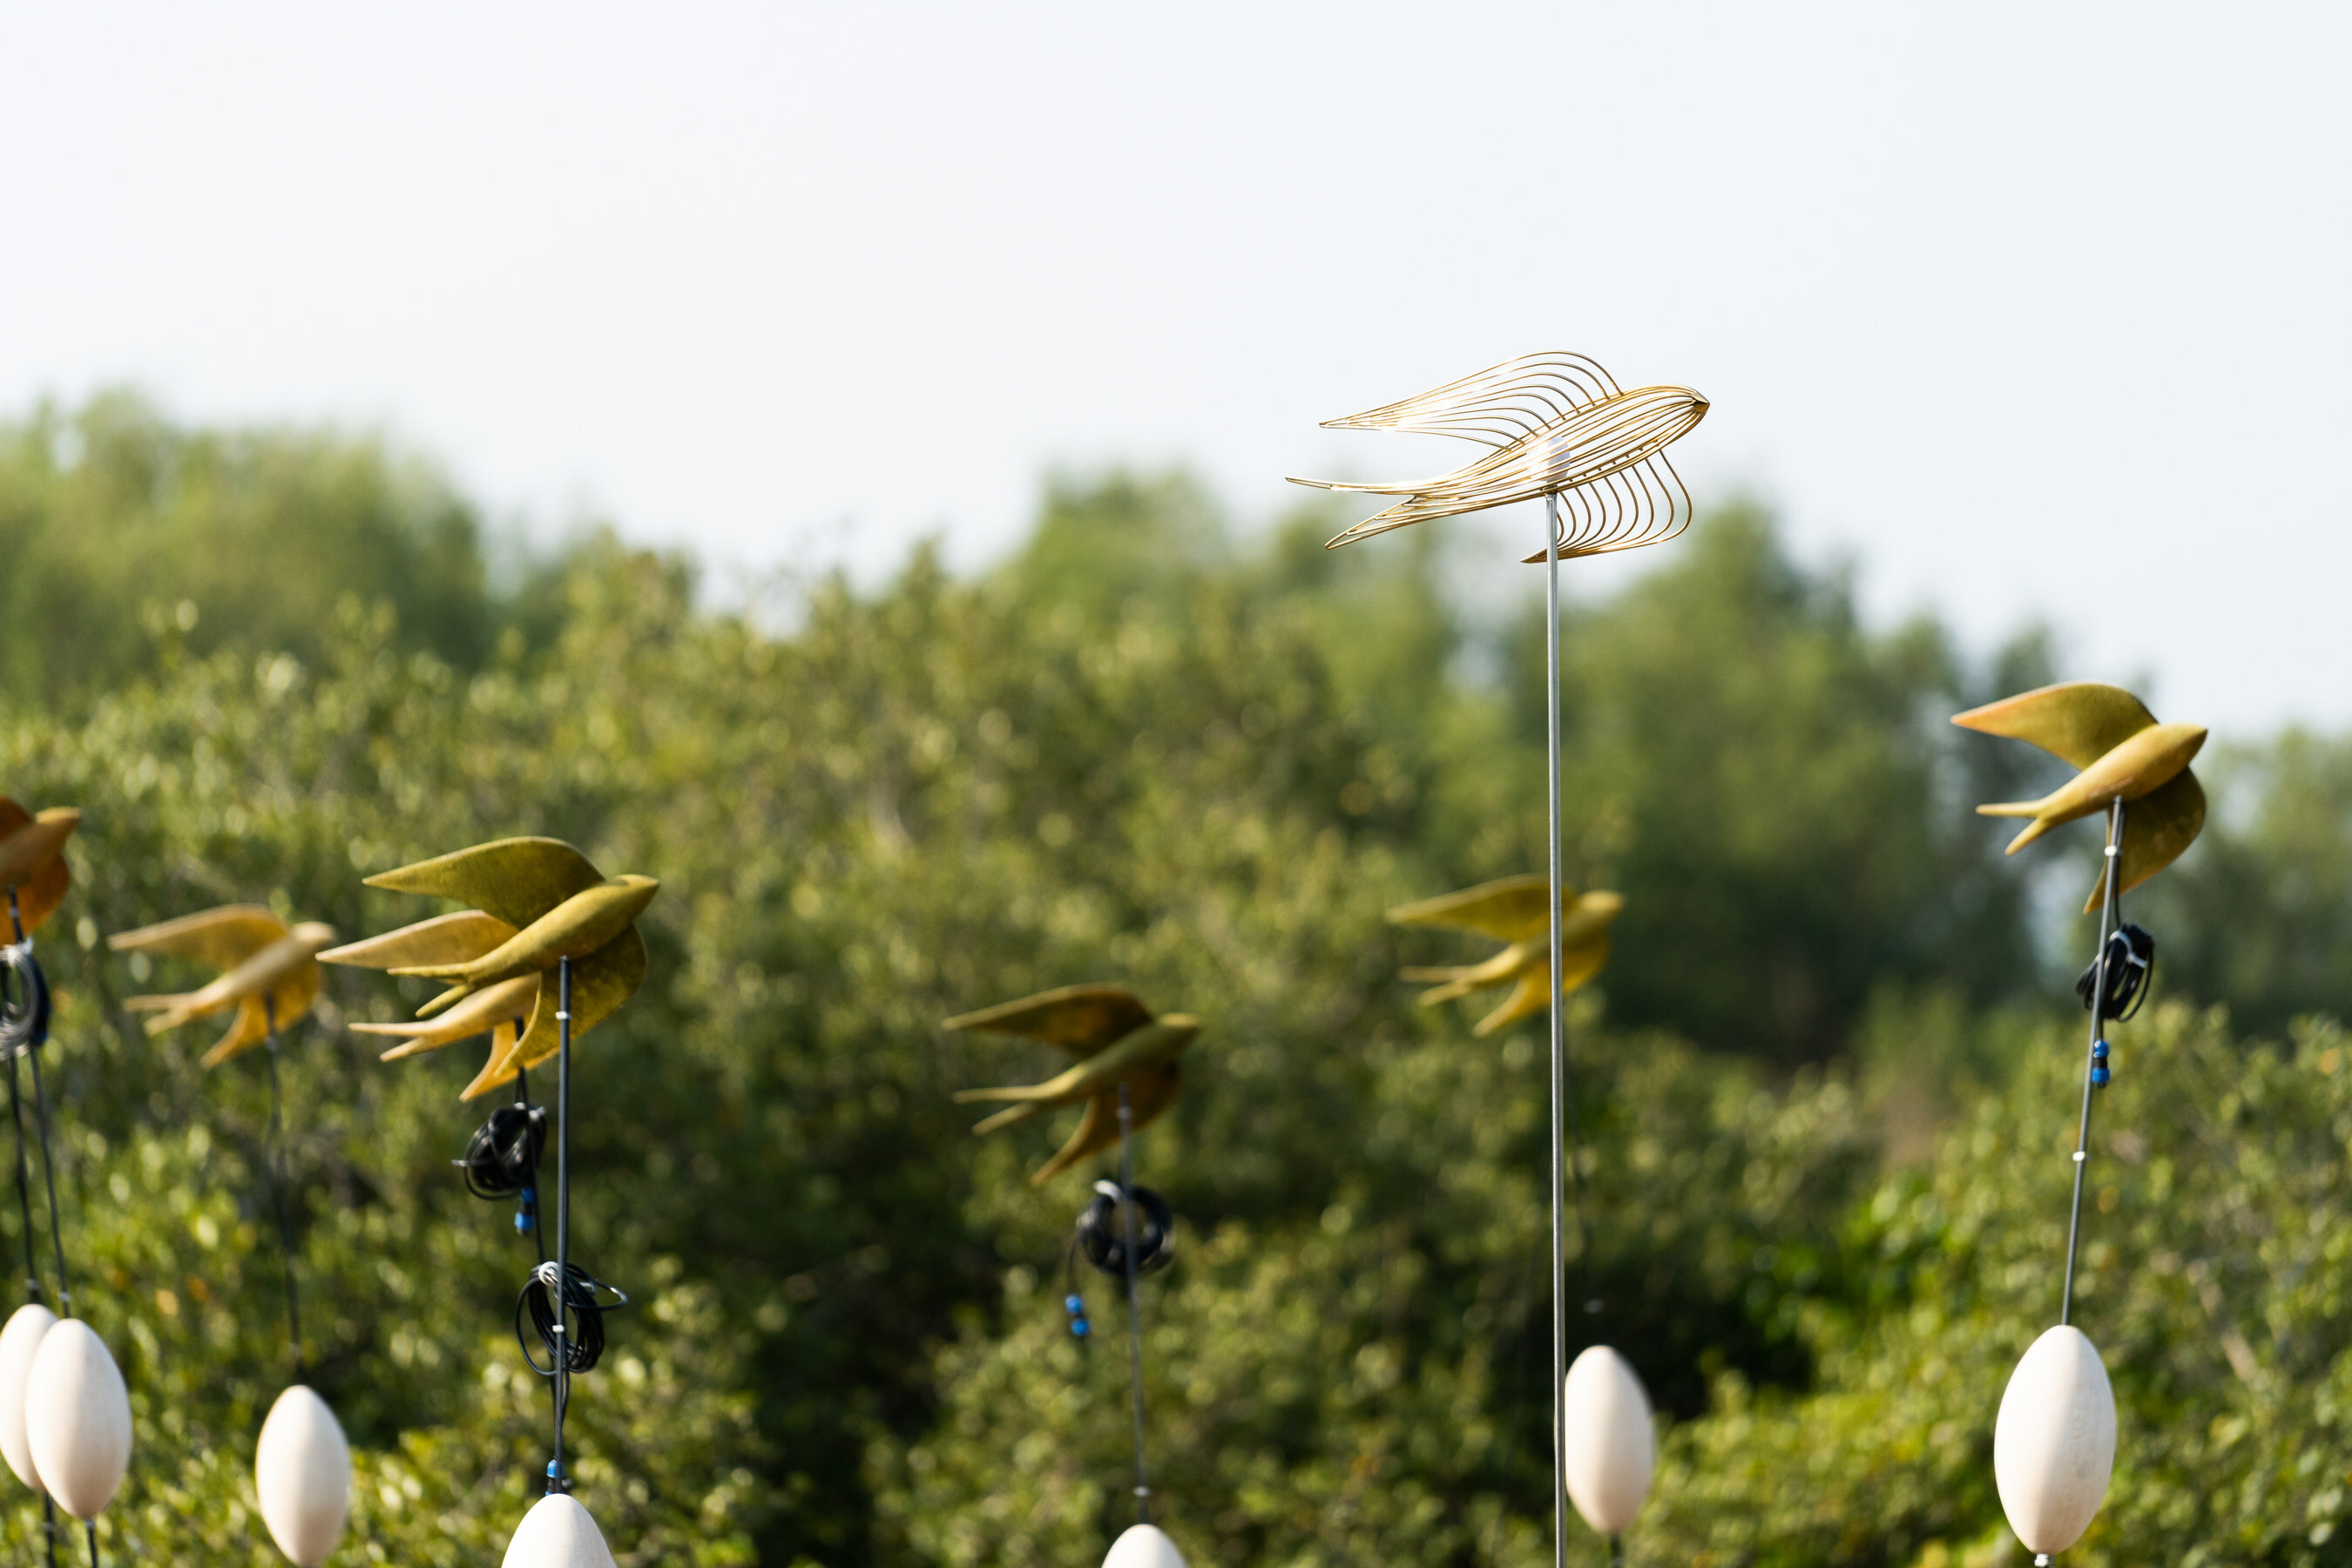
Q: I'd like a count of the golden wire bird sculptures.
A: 1